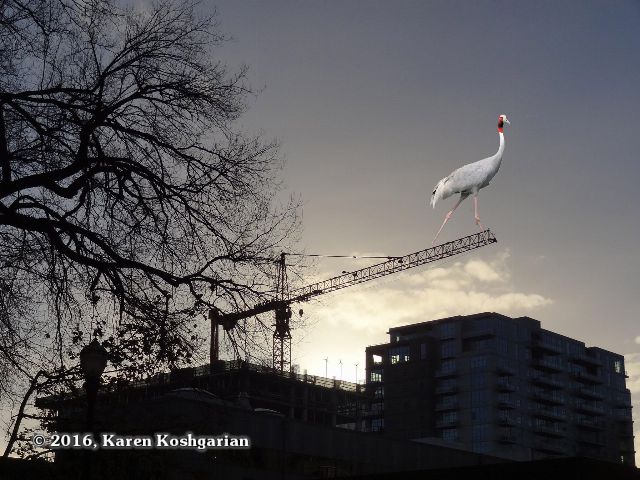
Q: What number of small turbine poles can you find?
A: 3